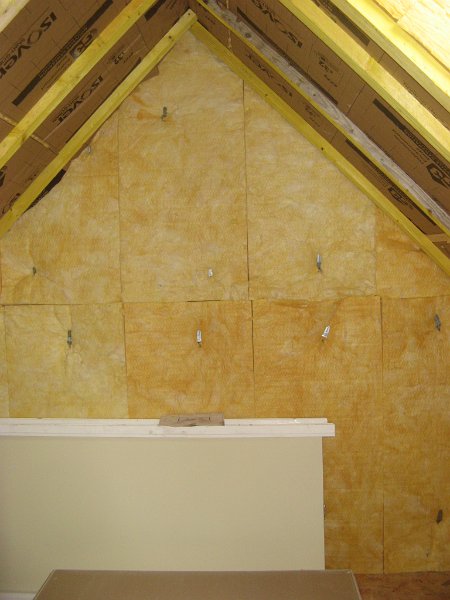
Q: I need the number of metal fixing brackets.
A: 9